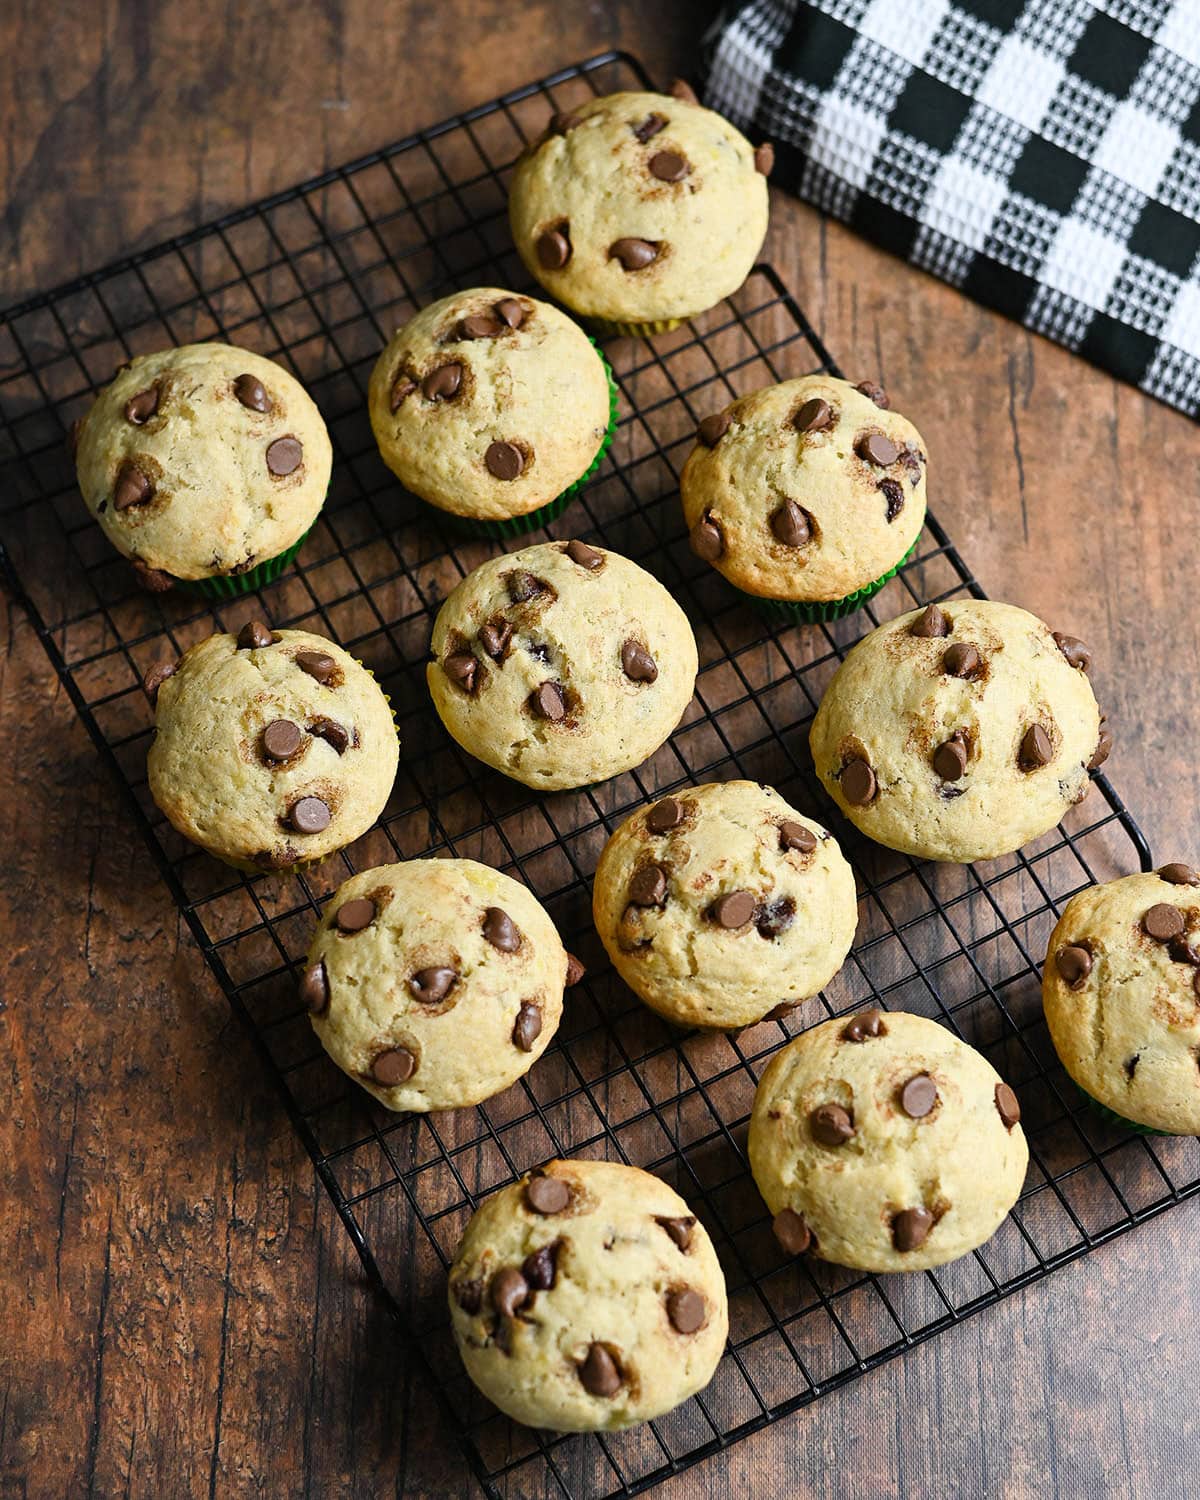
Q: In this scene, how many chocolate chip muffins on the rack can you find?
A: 12